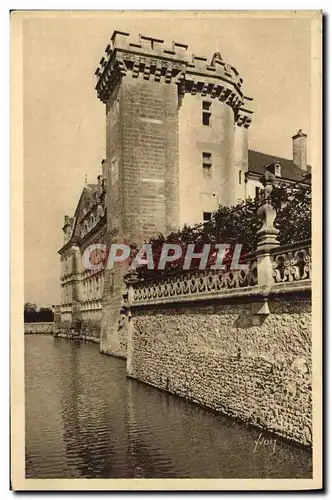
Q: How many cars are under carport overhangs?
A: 0